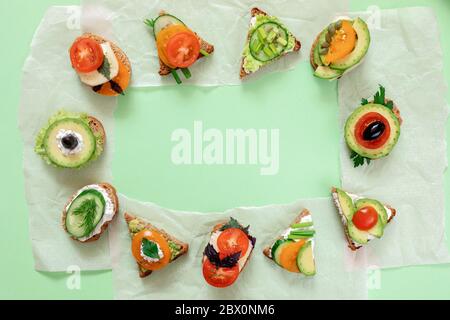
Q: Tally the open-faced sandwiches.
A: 11